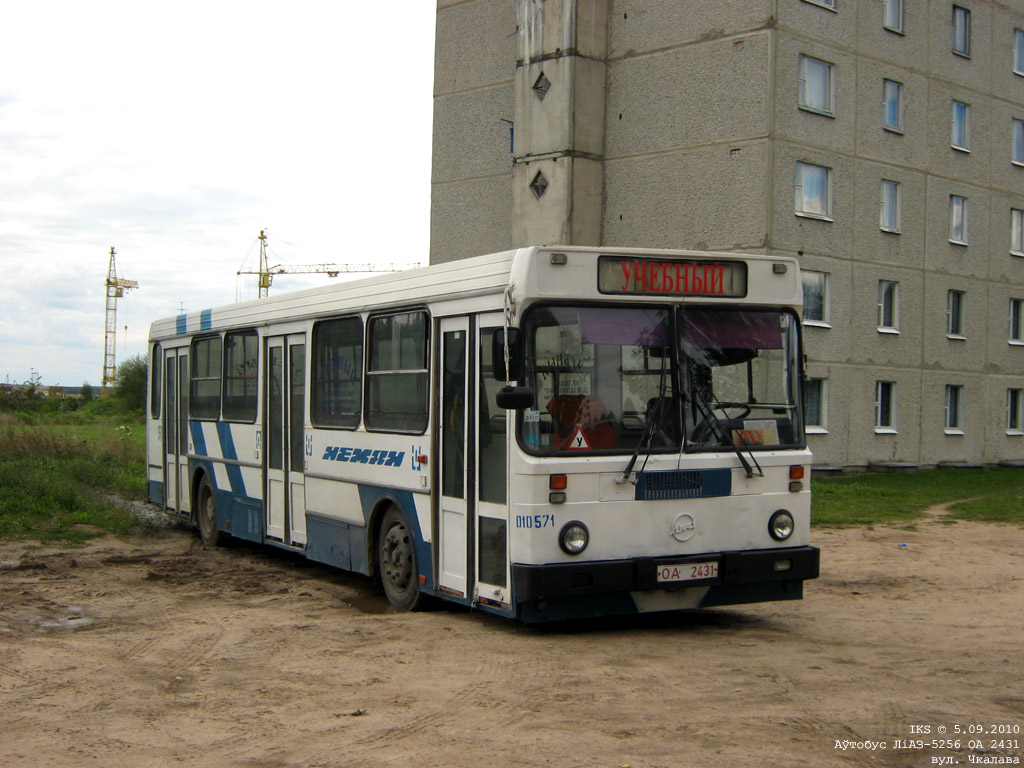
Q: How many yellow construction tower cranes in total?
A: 2